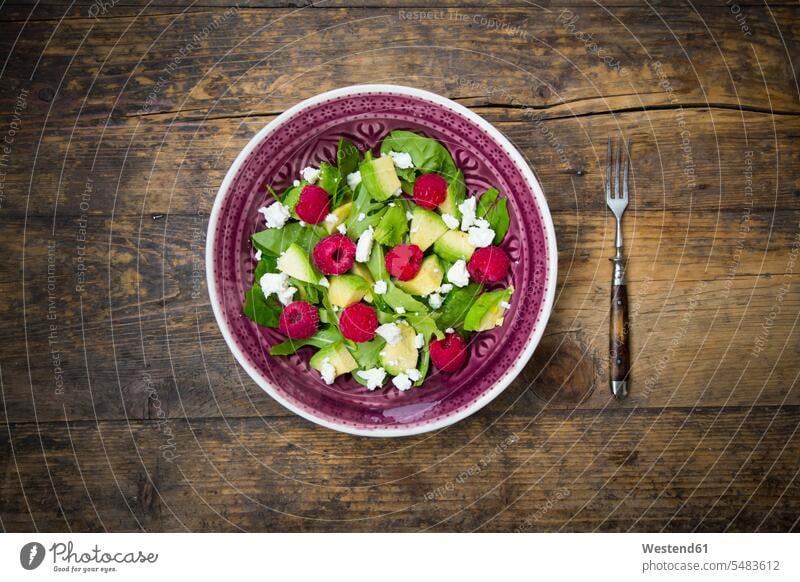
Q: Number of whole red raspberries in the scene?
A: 8